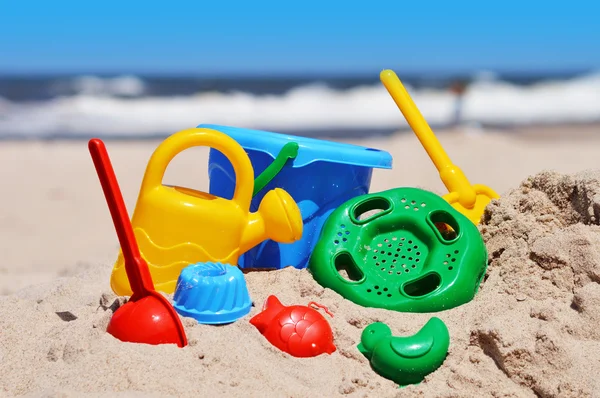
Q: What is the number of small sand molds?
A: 3